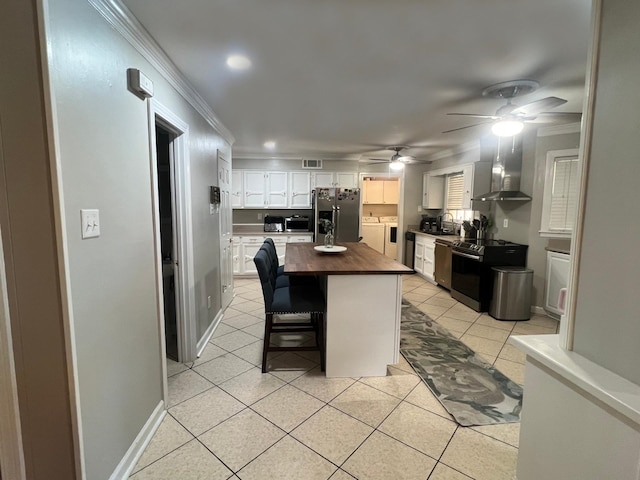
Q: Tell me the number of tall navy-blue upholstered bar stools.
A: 3